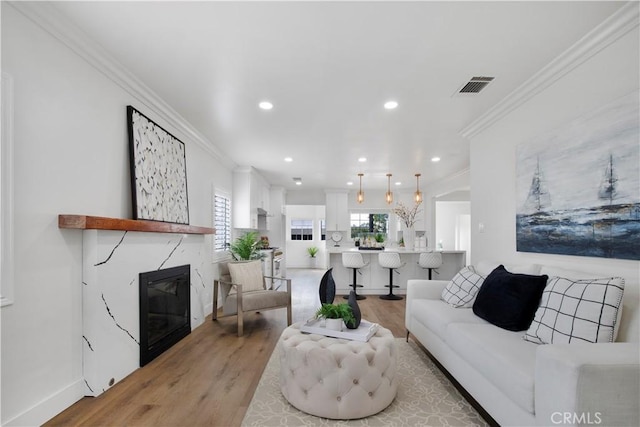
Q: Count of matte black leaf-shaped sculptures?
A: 2